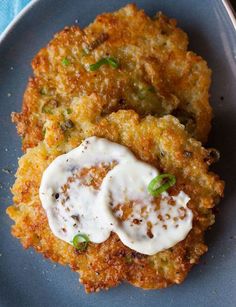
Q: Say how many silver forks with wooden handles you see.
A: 0